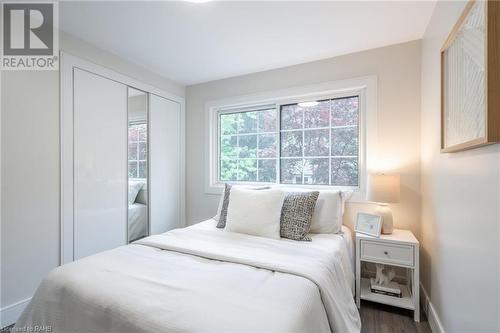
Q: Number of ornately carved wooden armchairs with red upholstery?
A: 0